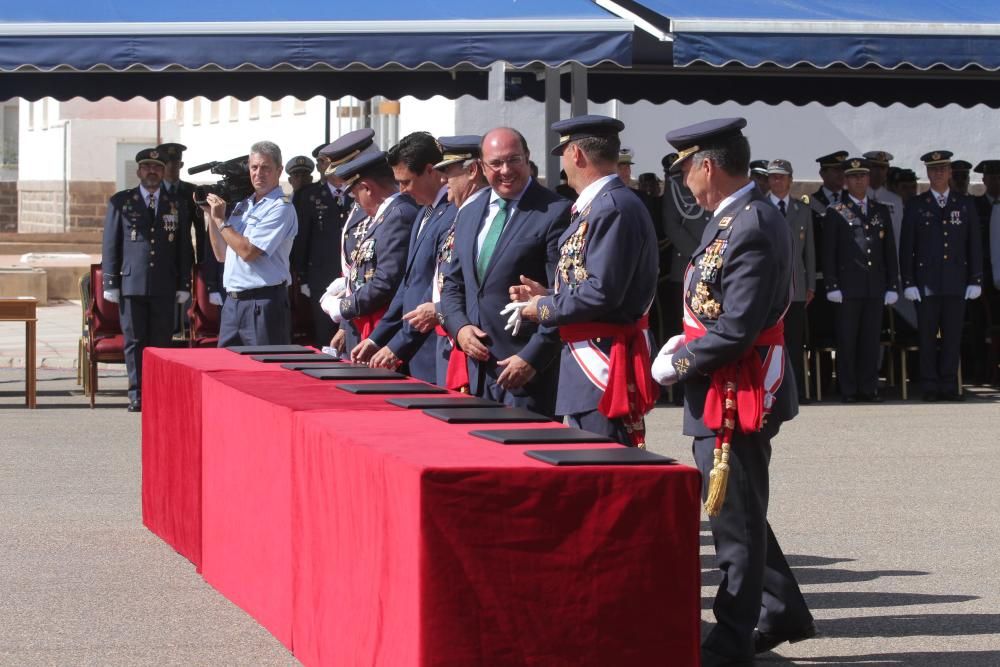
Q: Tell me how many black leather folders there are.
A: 9